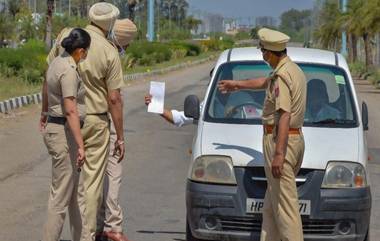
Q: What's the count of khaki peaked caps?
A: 1